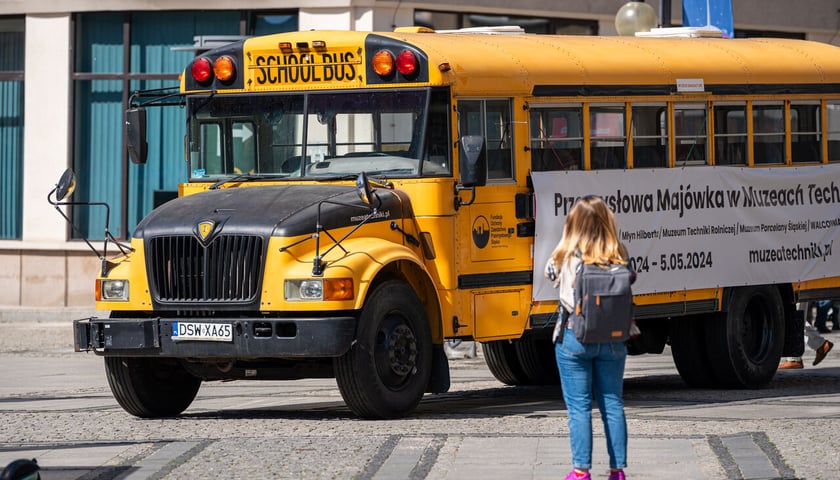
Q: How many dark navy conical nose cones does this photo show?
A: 0